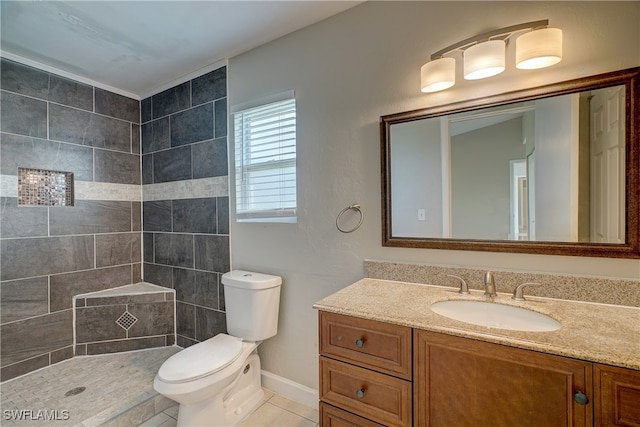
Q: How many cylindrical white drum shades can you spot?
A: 3